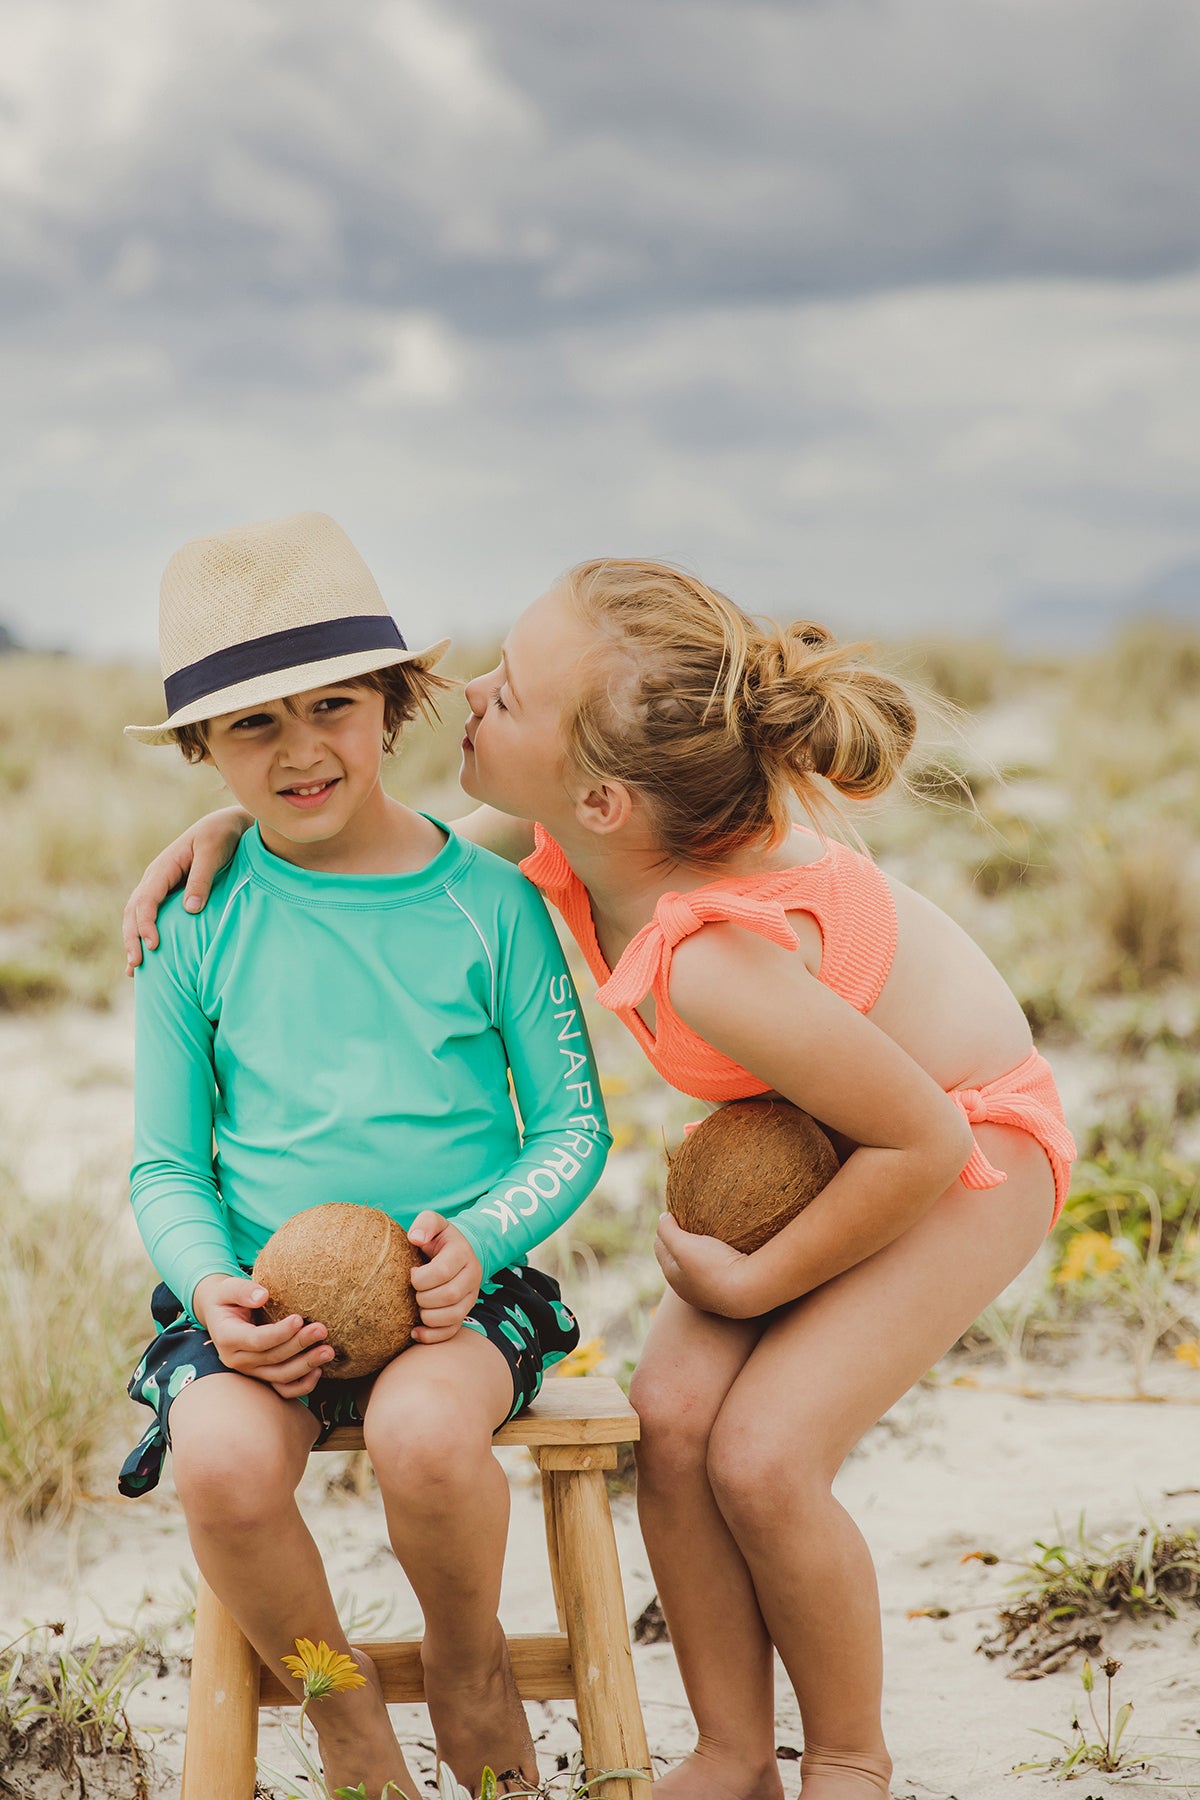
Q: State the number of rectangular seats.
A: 1